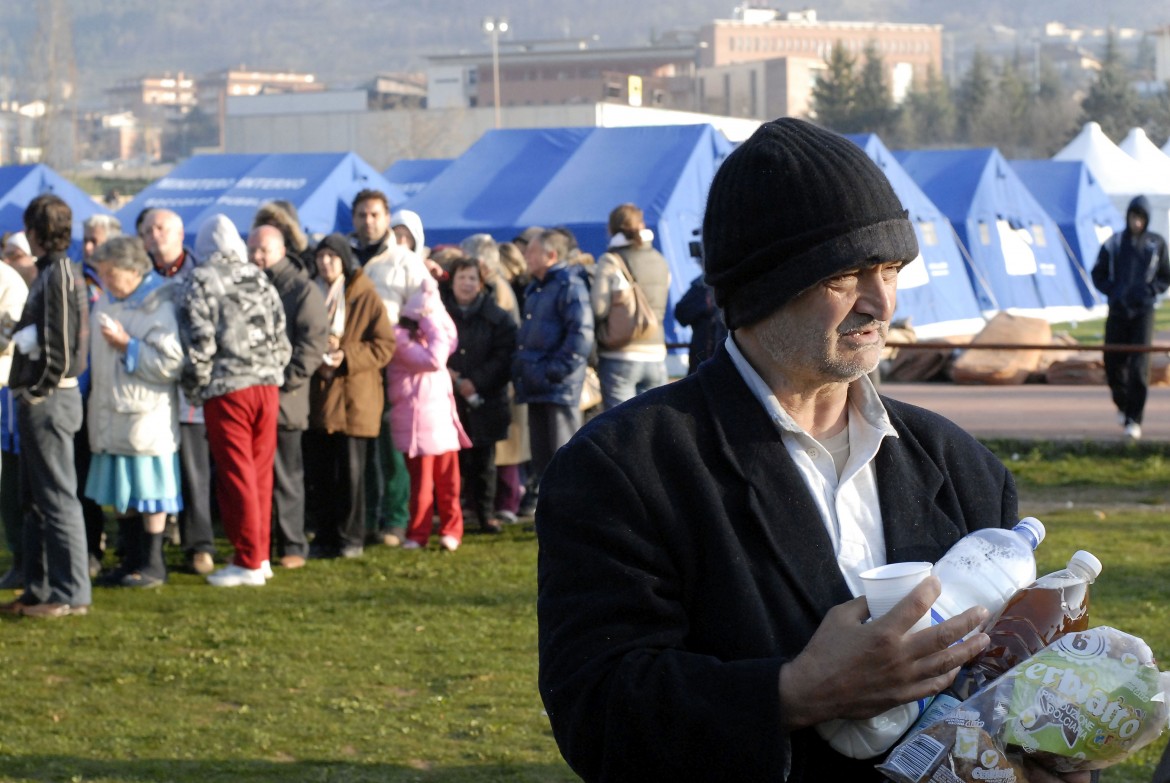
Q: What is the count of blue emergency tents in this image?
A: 7